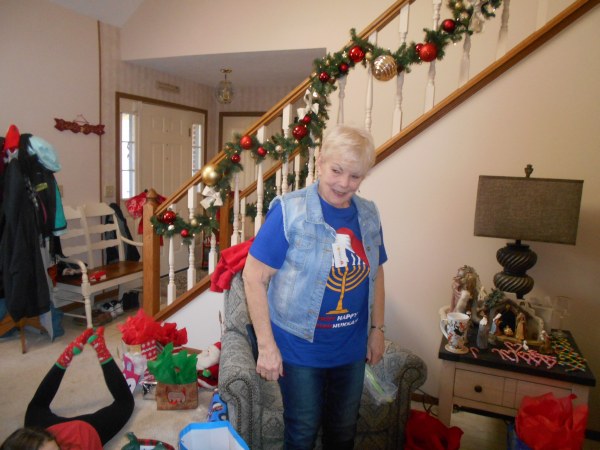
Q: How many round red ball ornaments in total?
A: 13